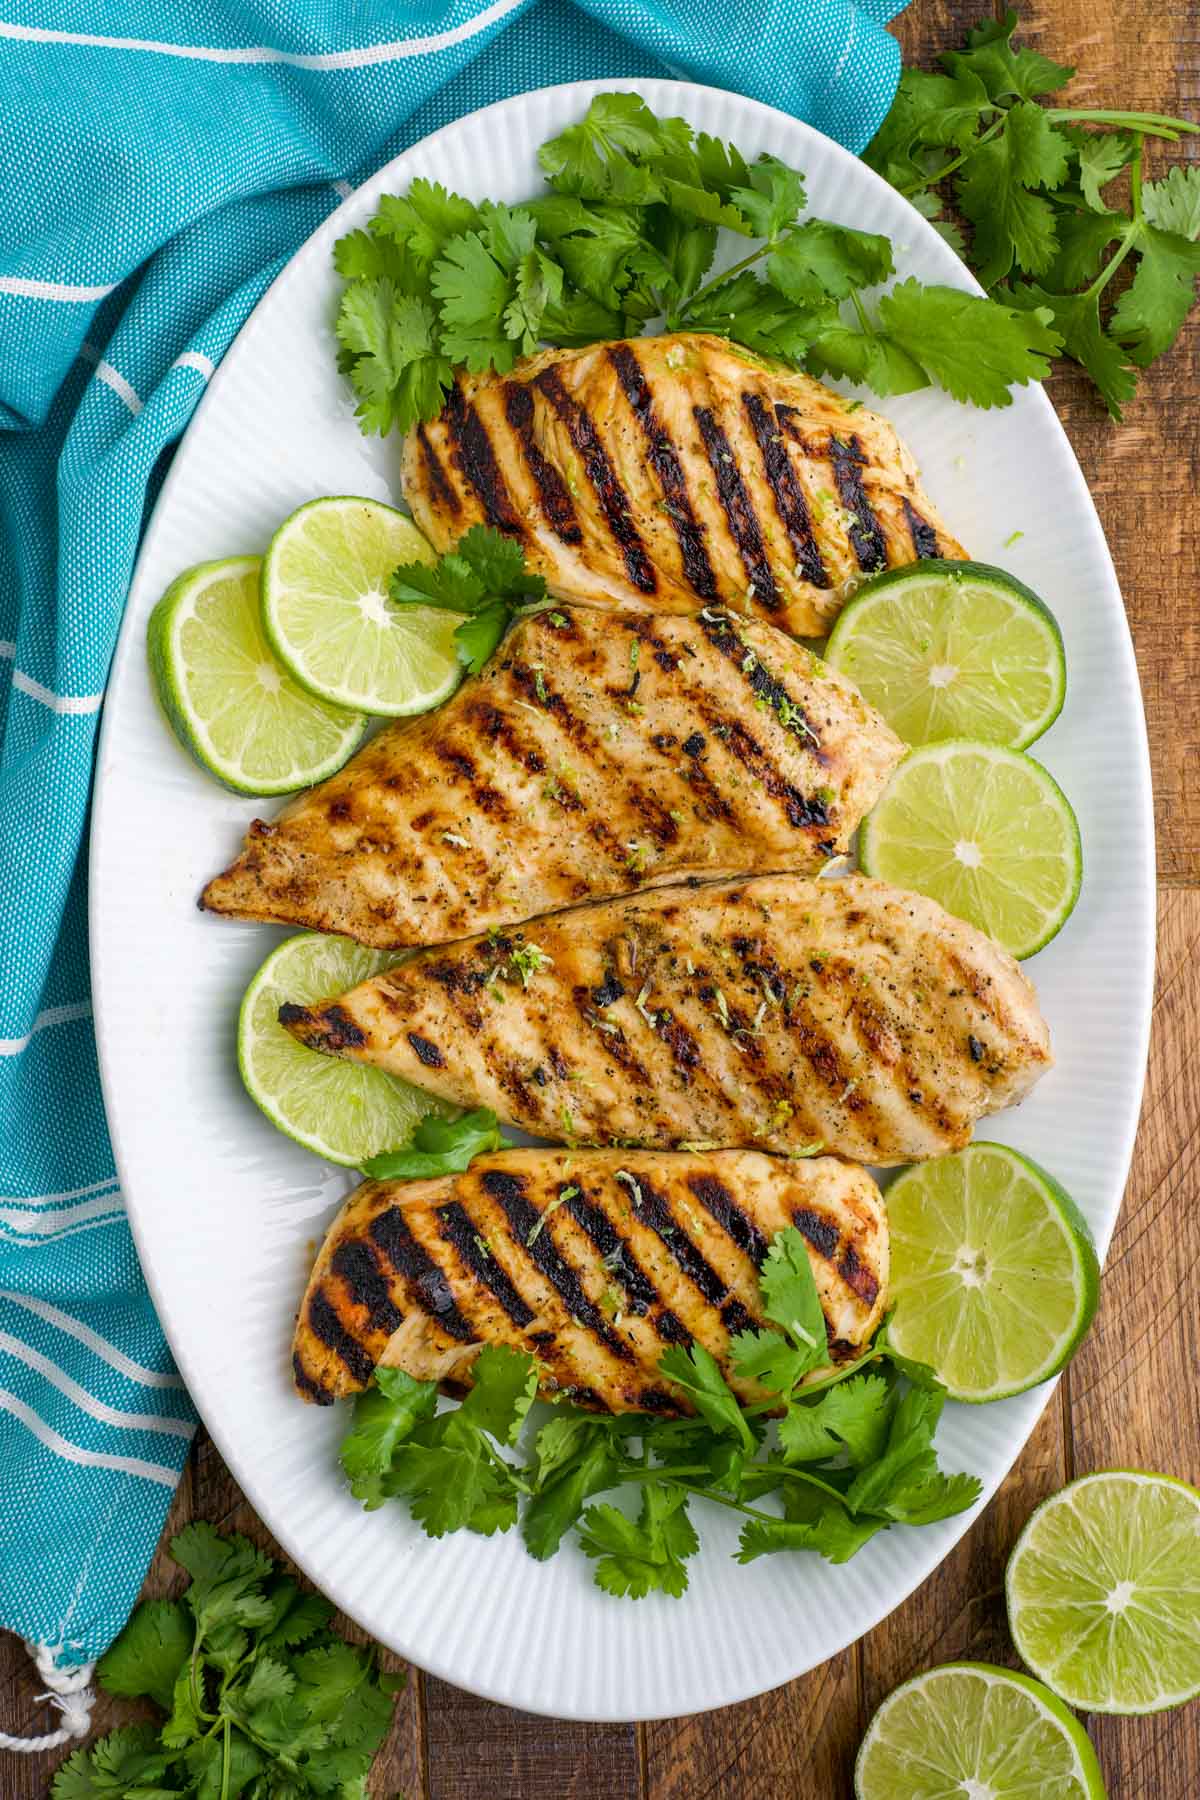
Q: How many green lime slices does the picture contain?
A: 8